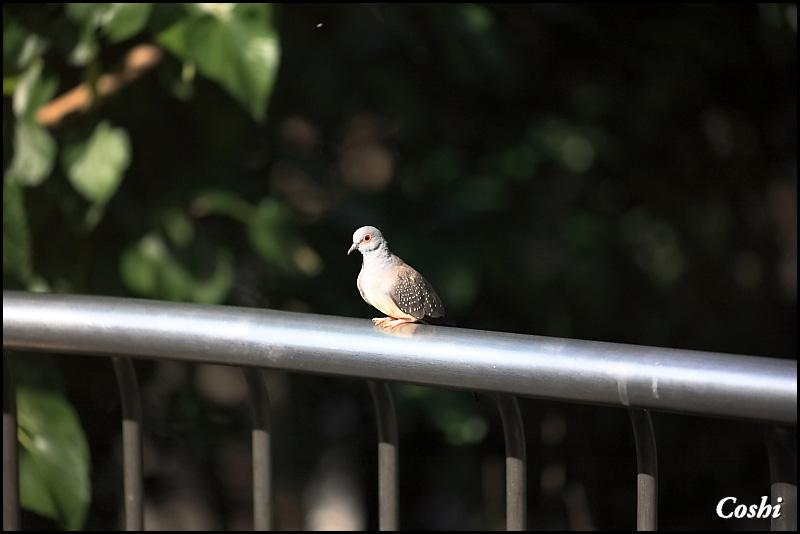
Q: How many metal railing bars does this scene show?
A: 7